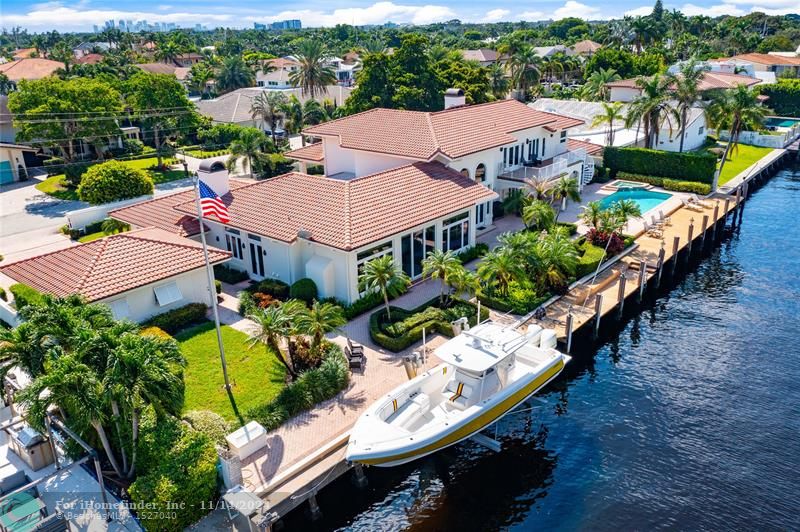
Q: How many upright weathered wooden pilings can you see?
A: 12